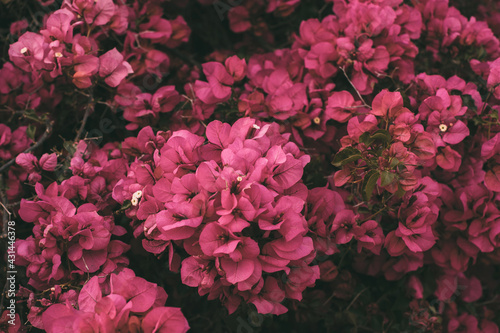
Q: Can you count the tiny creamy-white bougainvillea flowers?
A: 8